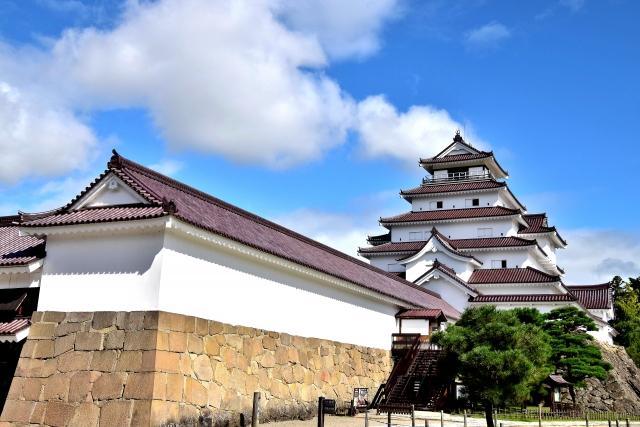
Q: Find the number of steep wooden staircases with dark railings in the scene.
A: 1